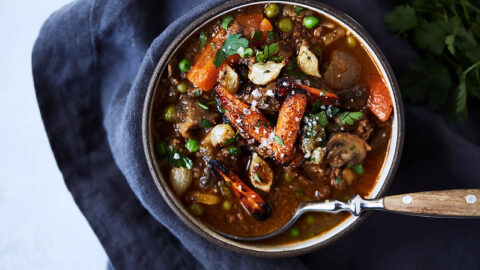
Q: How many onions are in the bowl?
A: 6